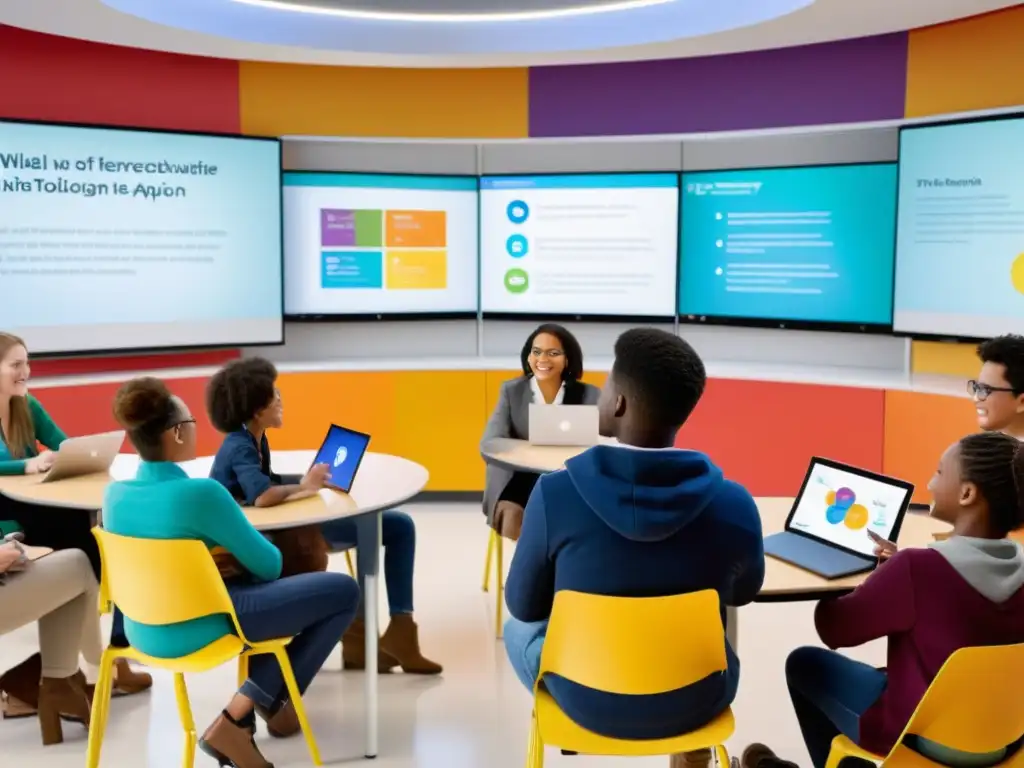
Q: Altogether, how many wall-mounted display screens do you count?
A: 5